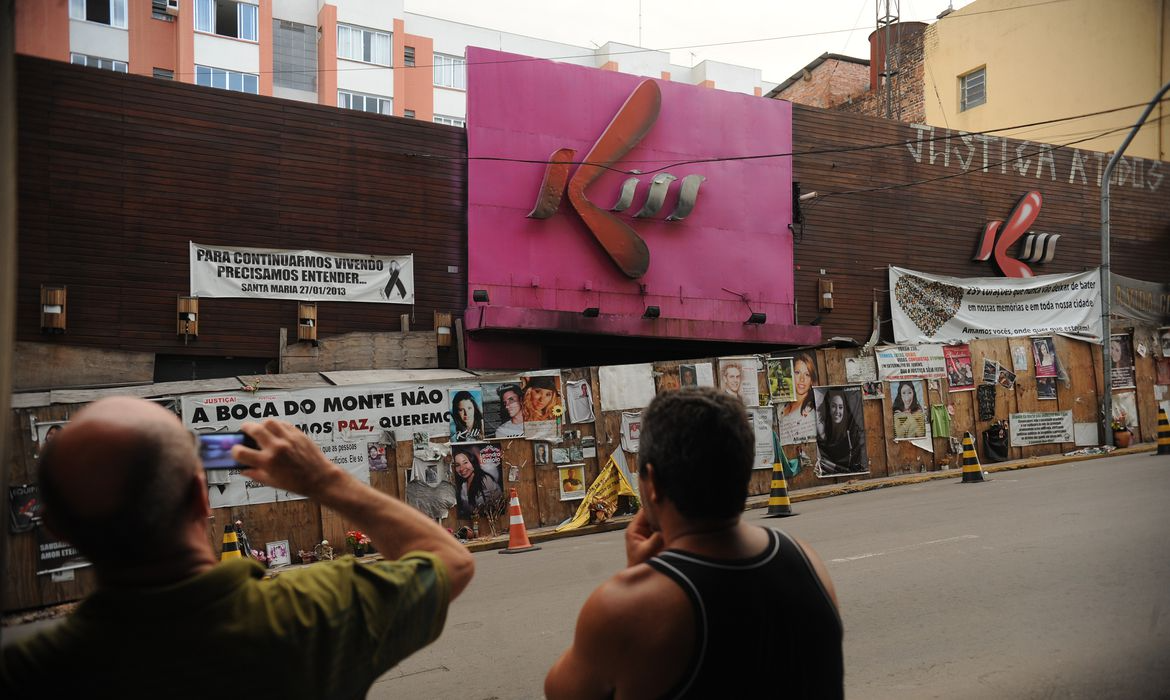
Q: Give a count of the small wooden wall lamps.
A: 5